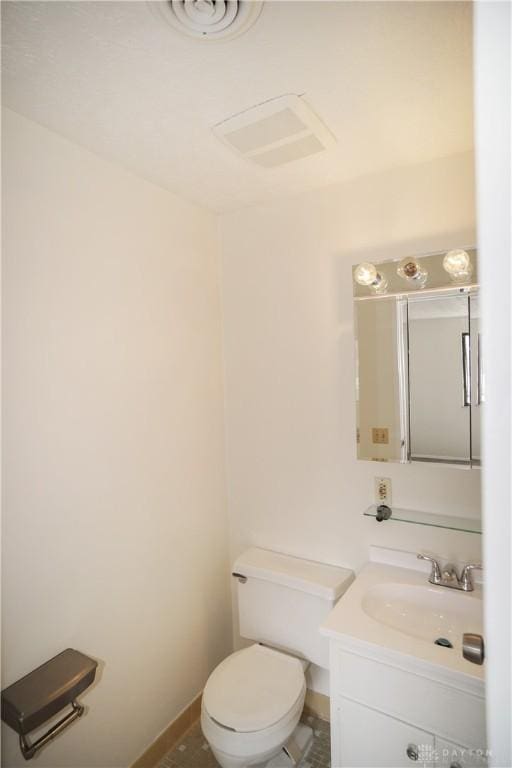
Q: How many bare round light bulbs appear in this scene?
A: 3